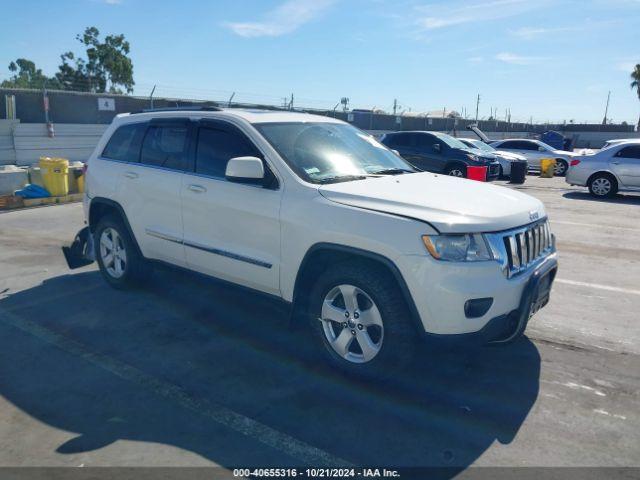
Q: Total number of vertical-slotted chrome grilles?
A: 1